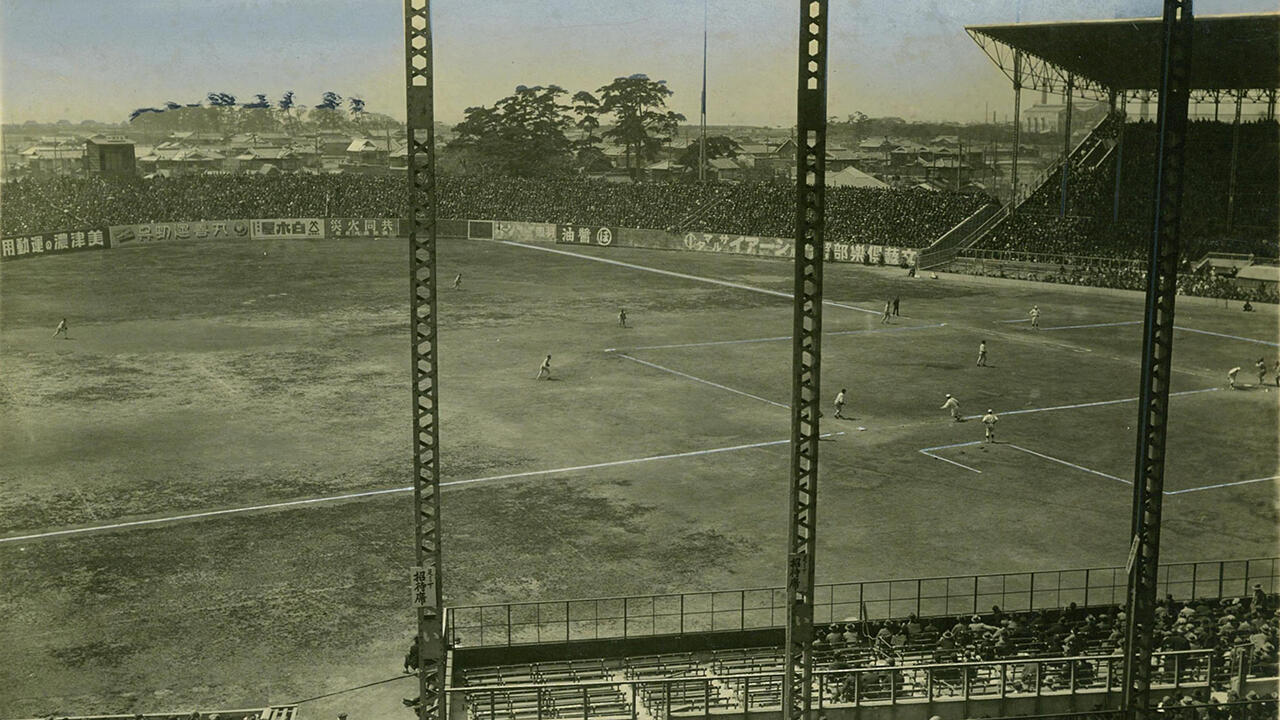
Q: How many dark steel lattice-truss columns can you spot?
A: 3